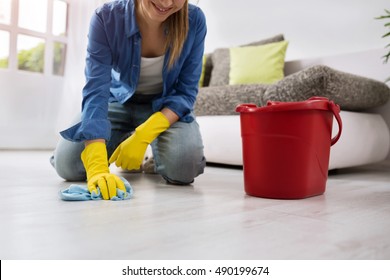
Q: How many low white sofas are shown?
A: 1